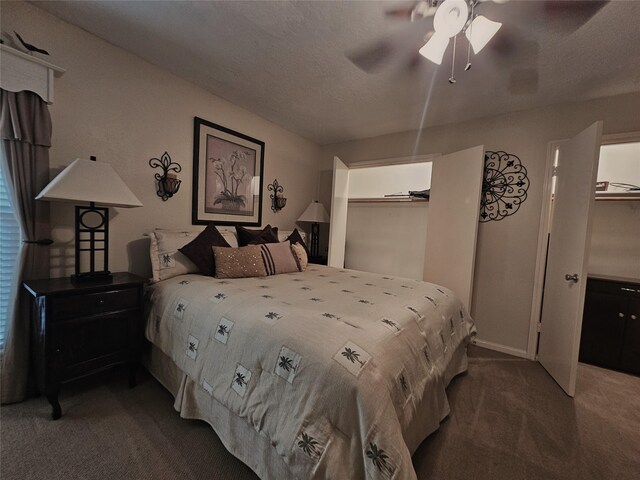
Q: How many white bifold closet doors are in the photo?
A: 2